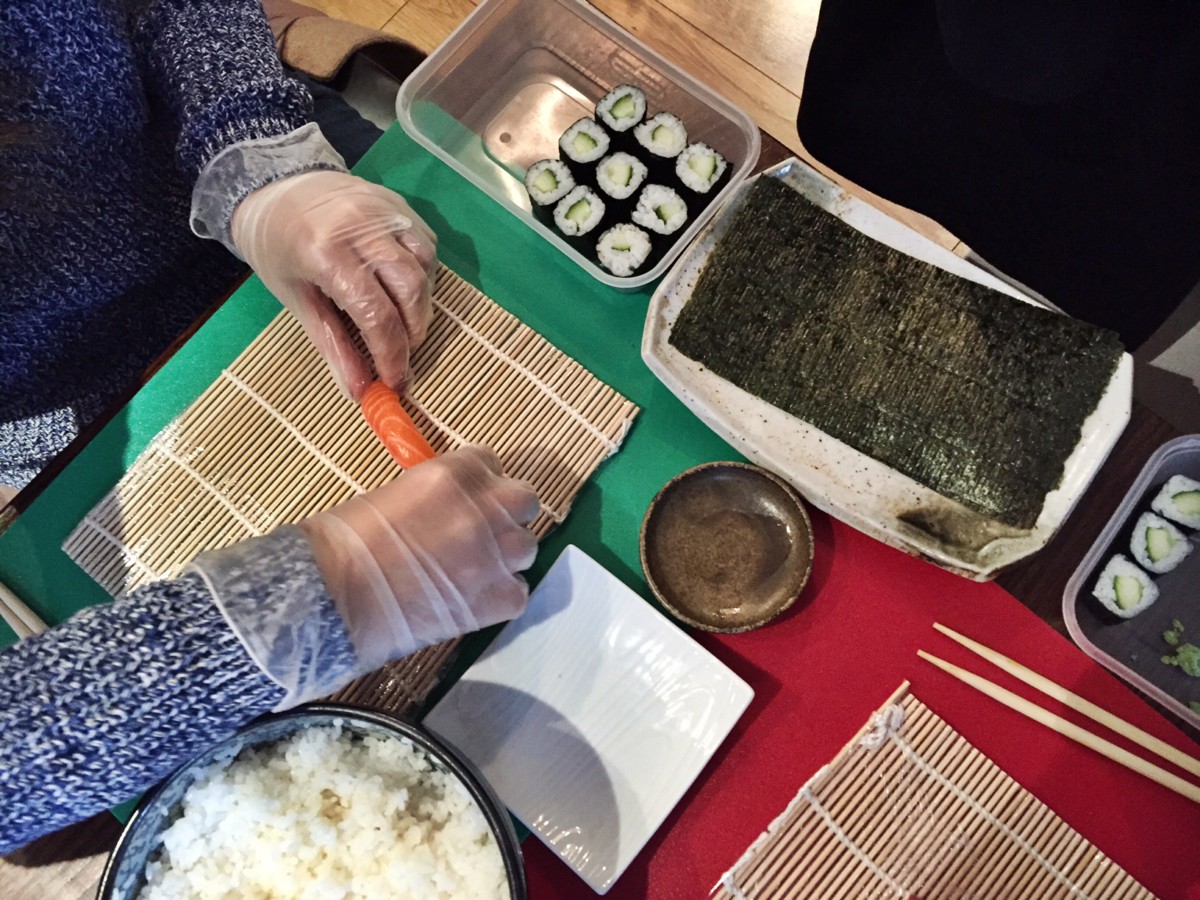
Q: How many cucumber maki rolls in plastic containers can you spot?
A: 12